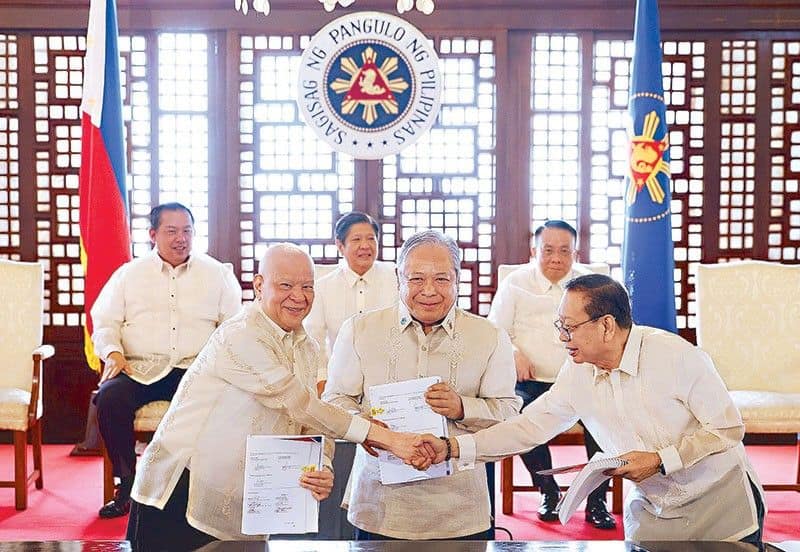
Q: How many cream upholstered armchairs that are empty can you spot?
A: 2